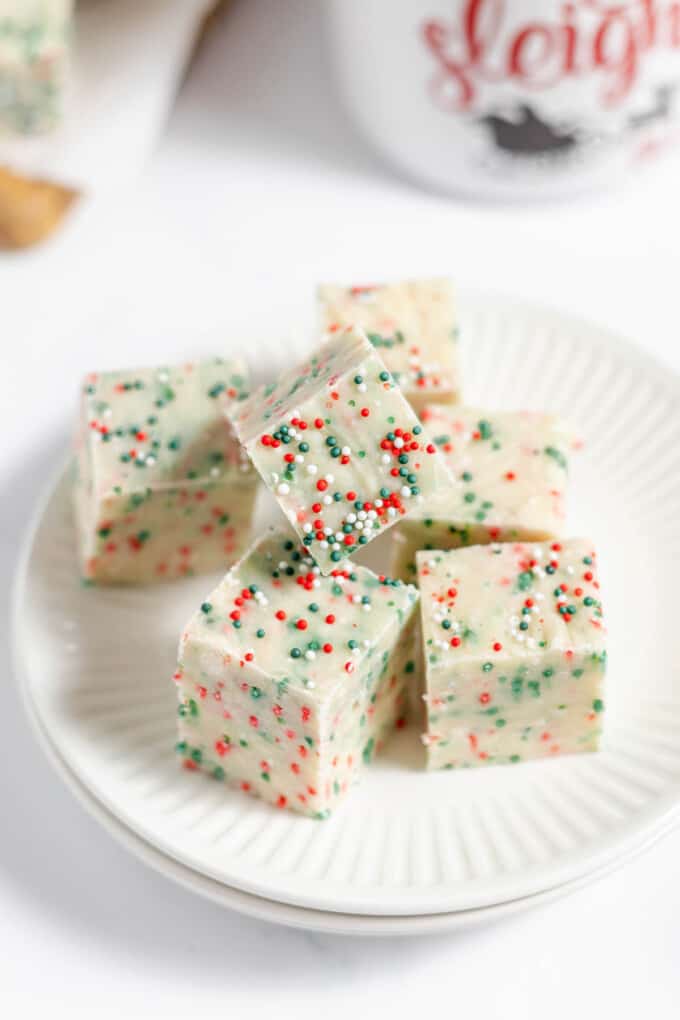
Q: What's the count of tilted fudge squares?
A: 1